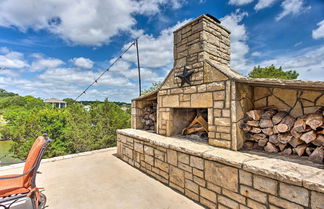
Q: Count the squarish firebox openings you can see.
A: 1